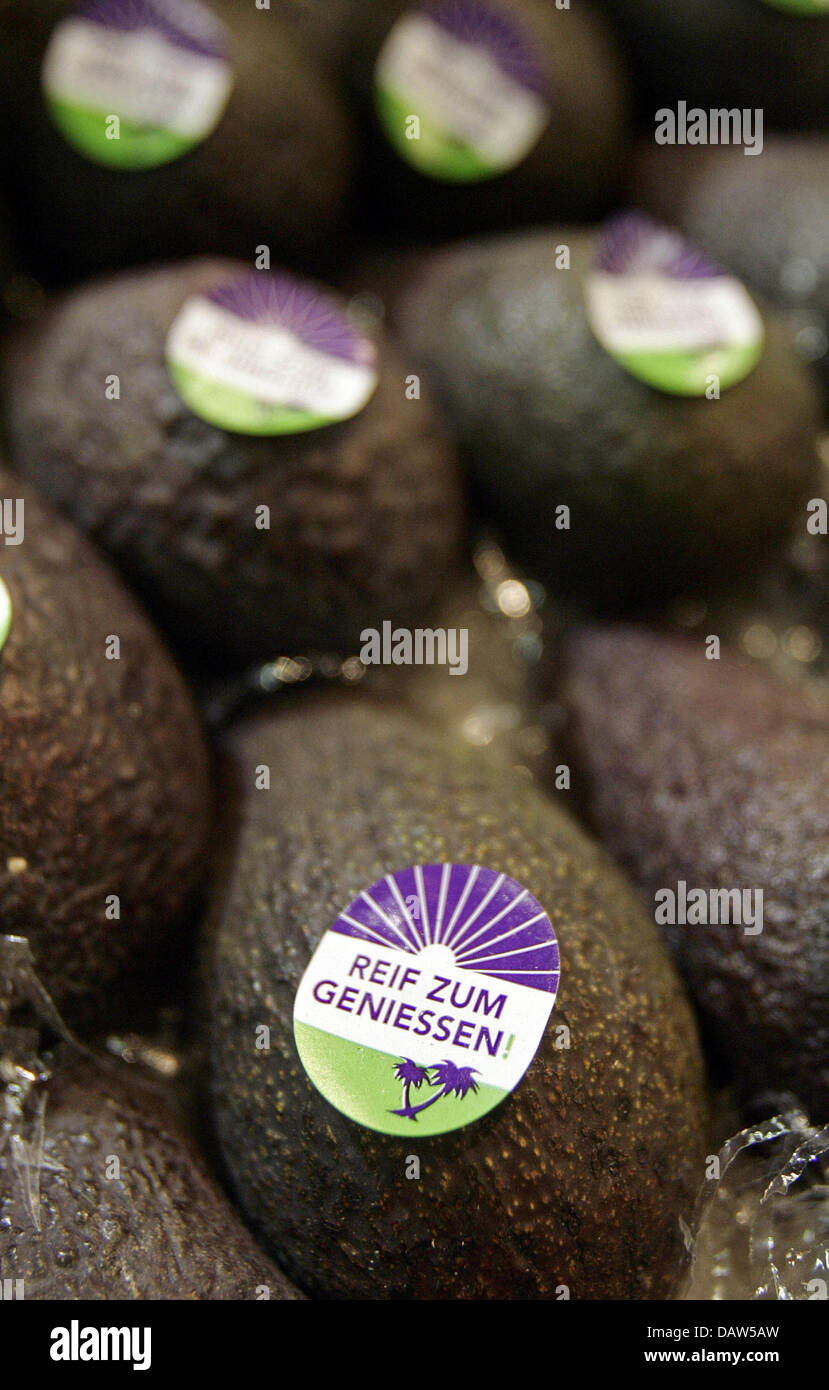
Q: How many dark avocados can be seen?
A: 10